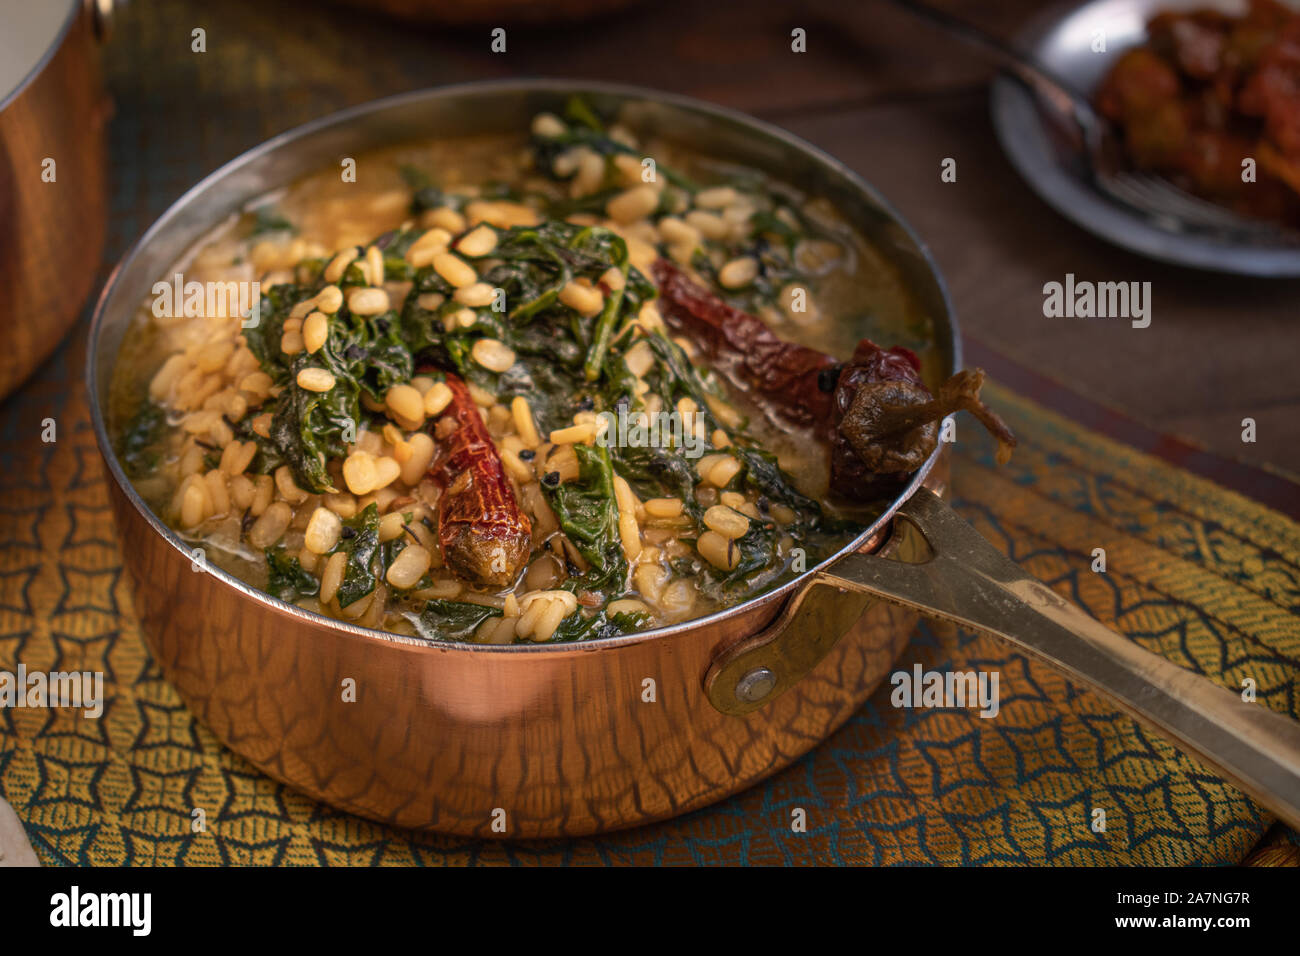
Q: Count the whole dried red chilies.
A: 2